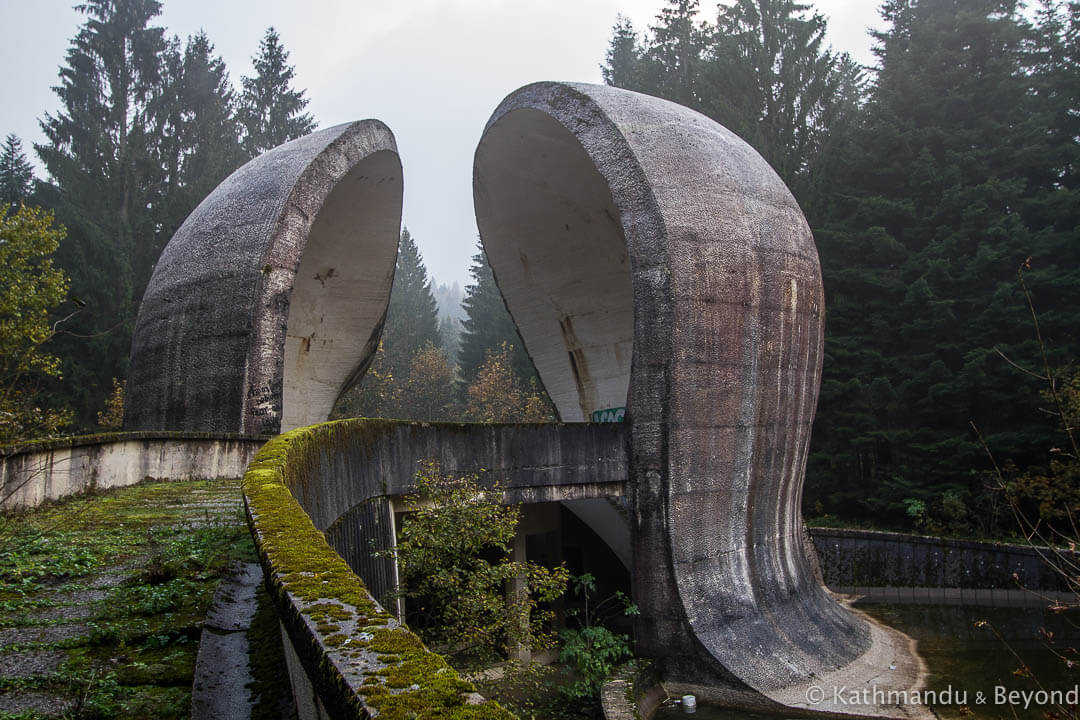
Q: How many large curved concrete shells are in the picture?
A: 2